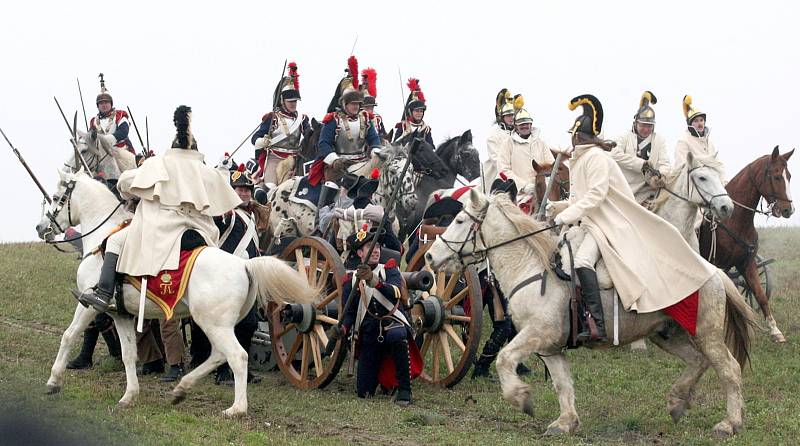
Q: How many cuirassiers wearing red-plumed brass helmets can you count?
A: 4